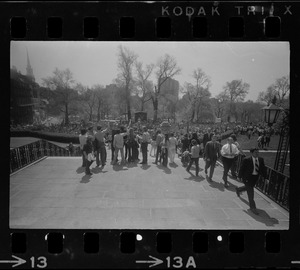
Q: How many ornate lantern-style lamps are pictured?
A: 1